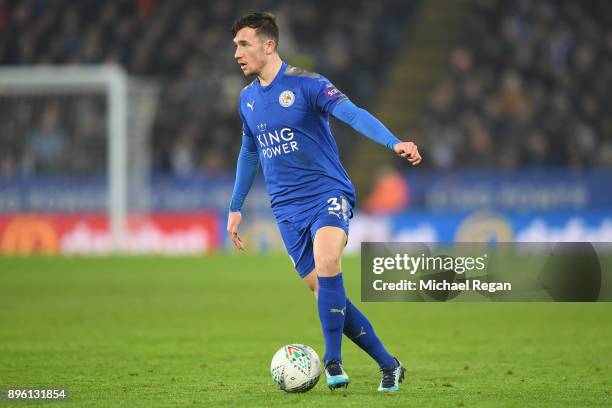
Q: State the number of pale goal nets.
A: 1